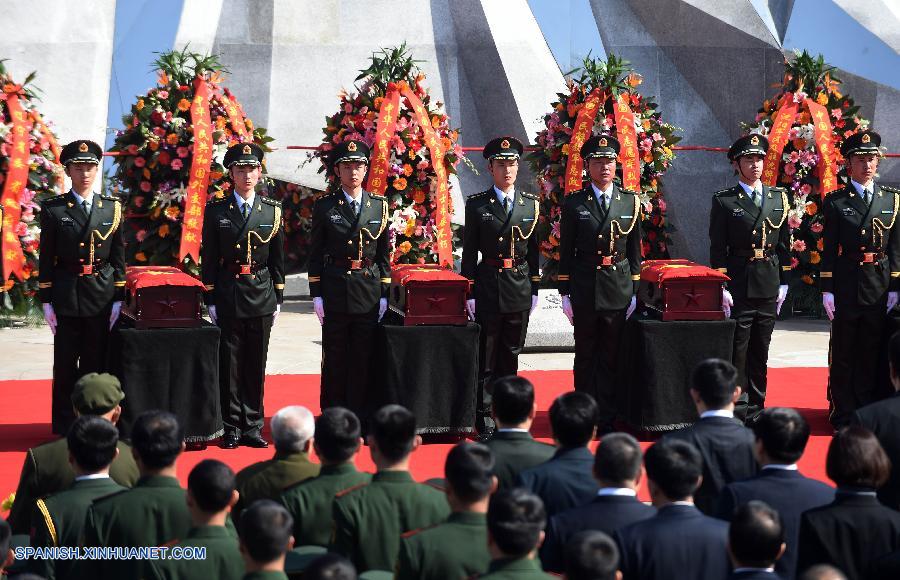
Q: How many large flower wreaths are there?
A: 5